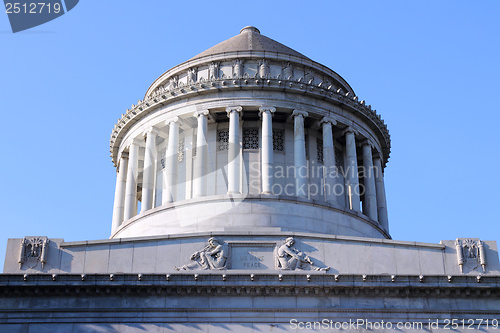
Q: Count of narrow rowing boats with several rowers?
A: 0